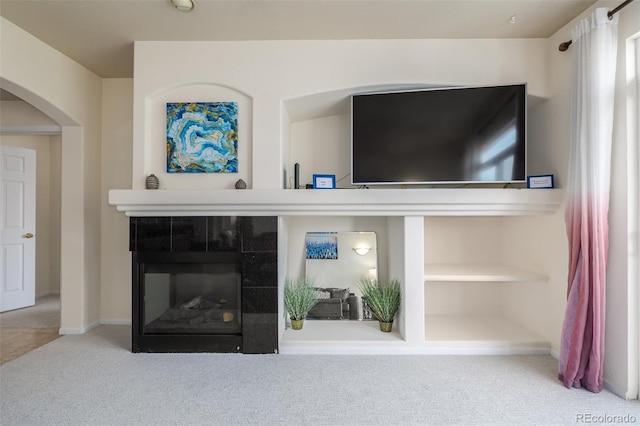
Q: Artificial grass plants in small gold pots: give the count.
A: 2